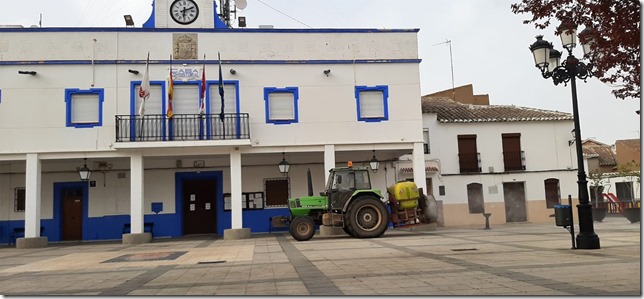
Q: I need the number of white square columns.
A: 5